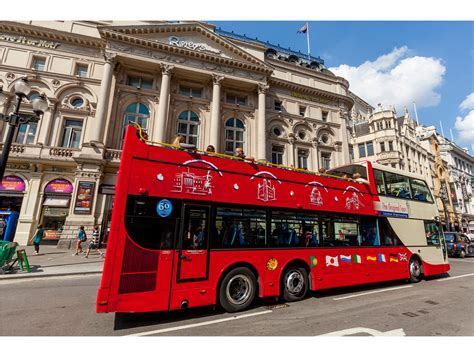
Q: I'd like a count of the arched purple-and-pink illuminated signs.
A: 2